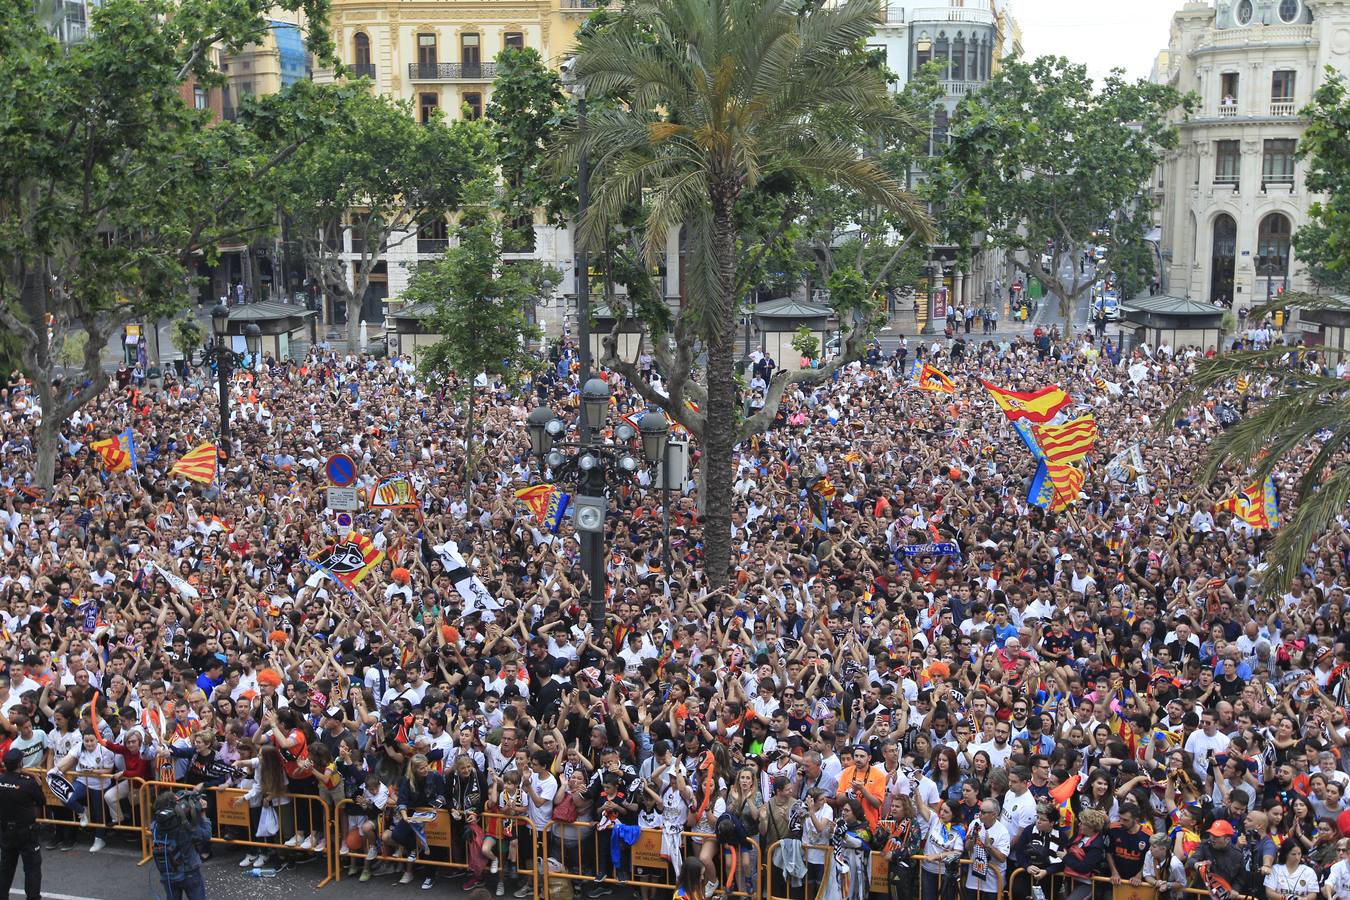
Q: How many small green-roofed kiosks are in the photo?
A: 6